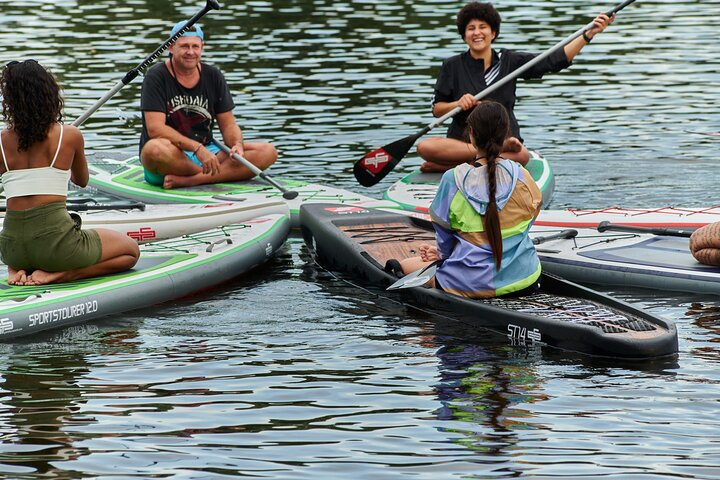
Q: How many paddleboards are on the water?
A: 7